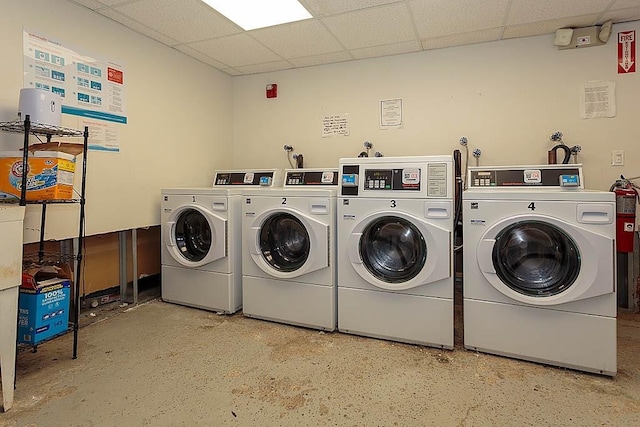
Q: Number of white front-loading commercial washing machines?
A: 4